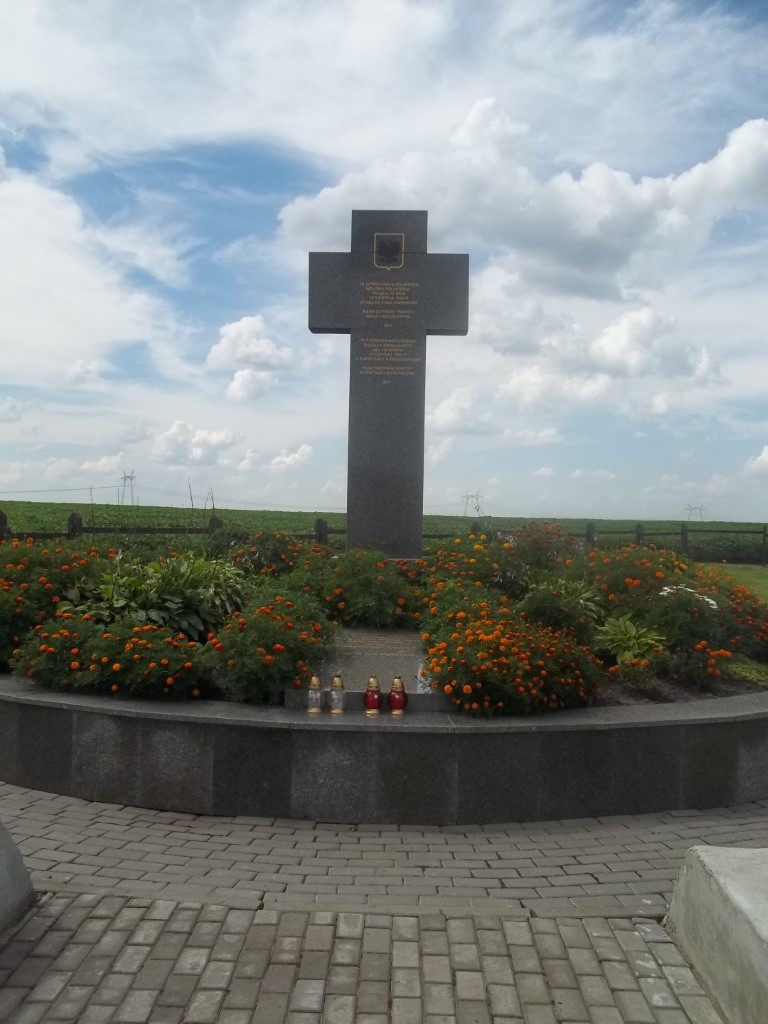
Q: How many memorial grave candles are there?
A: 4